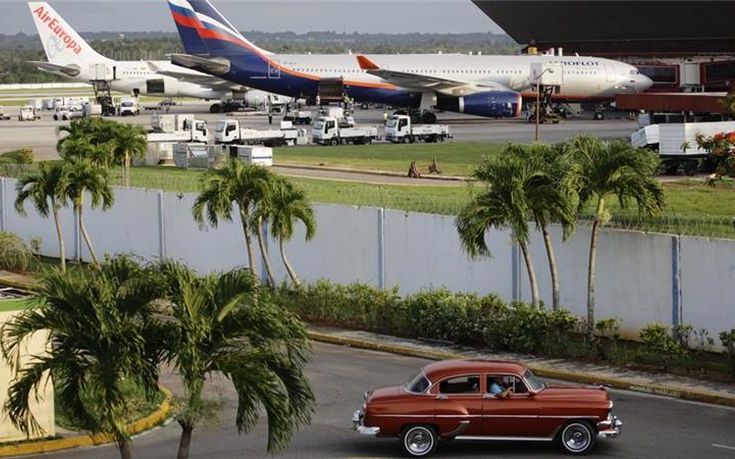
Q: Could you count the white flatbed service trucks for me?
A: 4